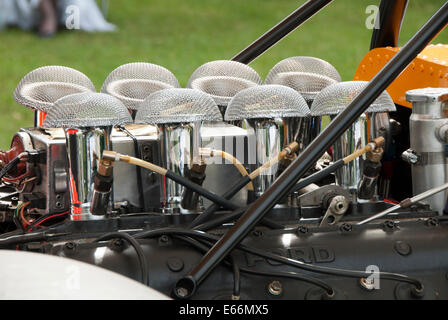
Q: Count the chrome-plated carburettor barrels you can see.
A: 8